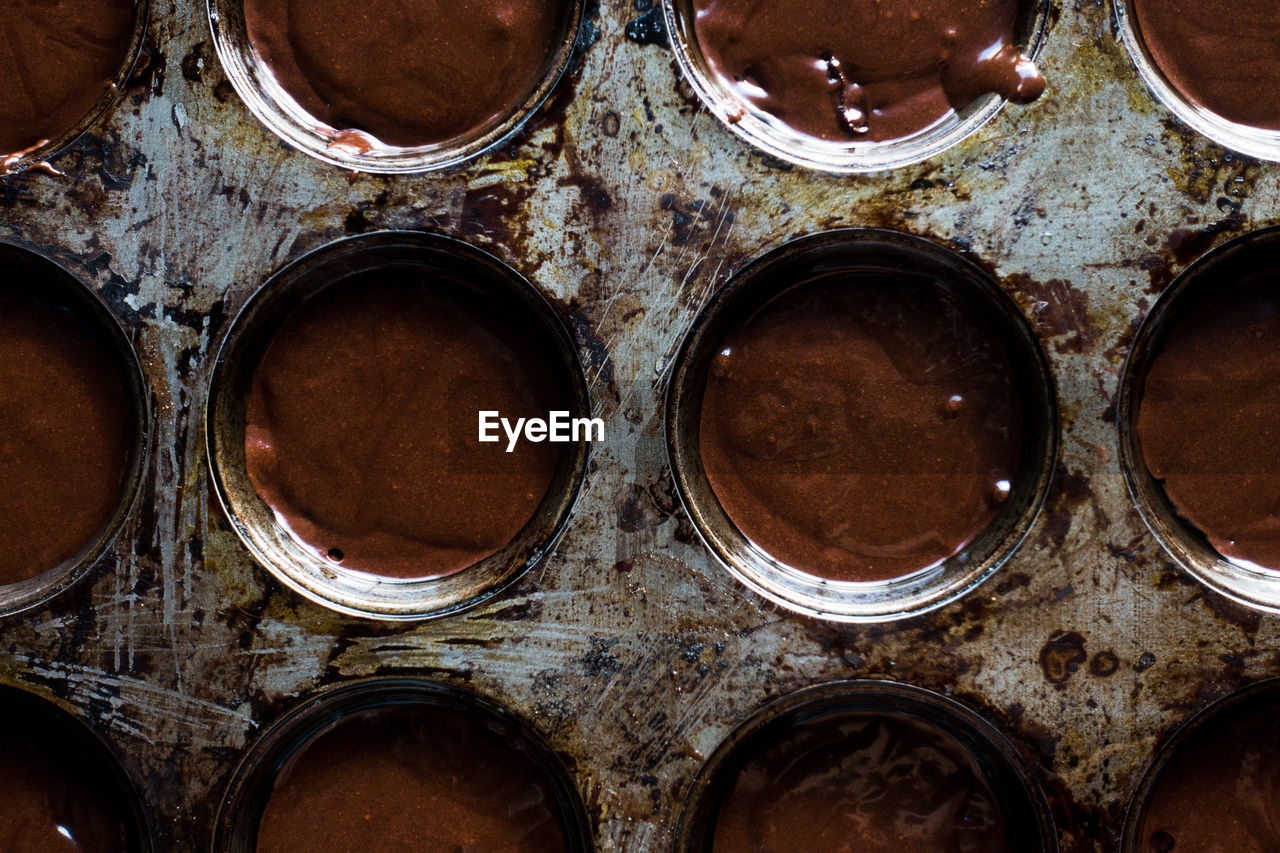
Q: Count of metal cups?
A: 12